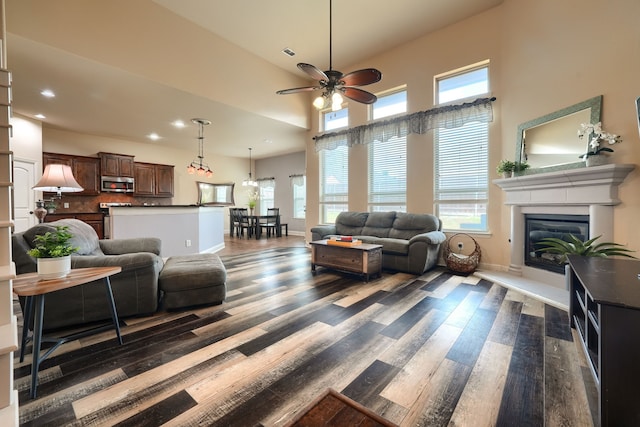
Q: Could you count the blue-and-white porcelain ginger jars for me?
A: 0